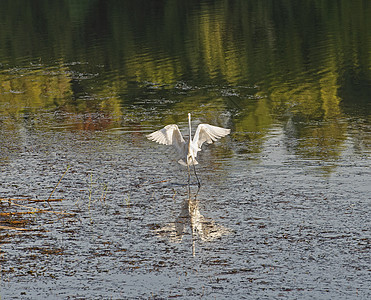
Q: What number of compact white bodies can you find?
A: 1